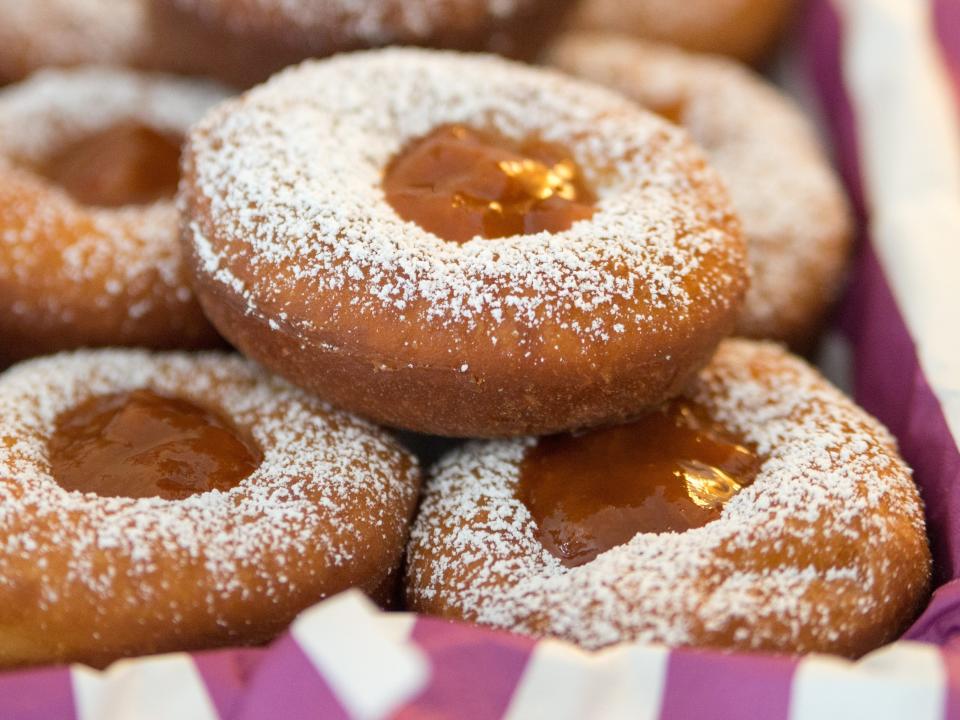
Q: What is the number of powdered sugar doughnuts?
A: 8